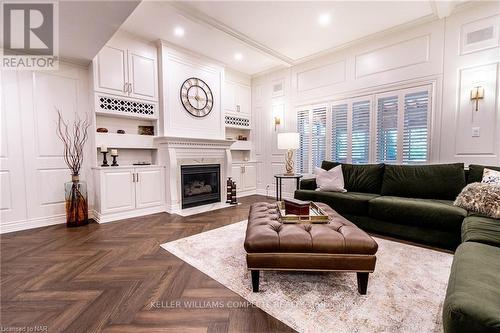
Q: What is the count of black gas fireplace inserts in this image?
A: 1